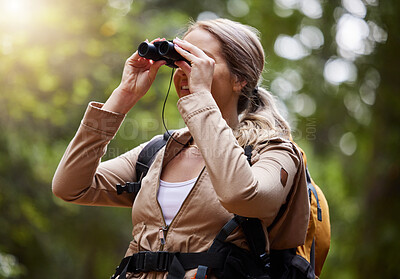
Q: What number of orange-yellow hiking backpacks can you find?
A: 1